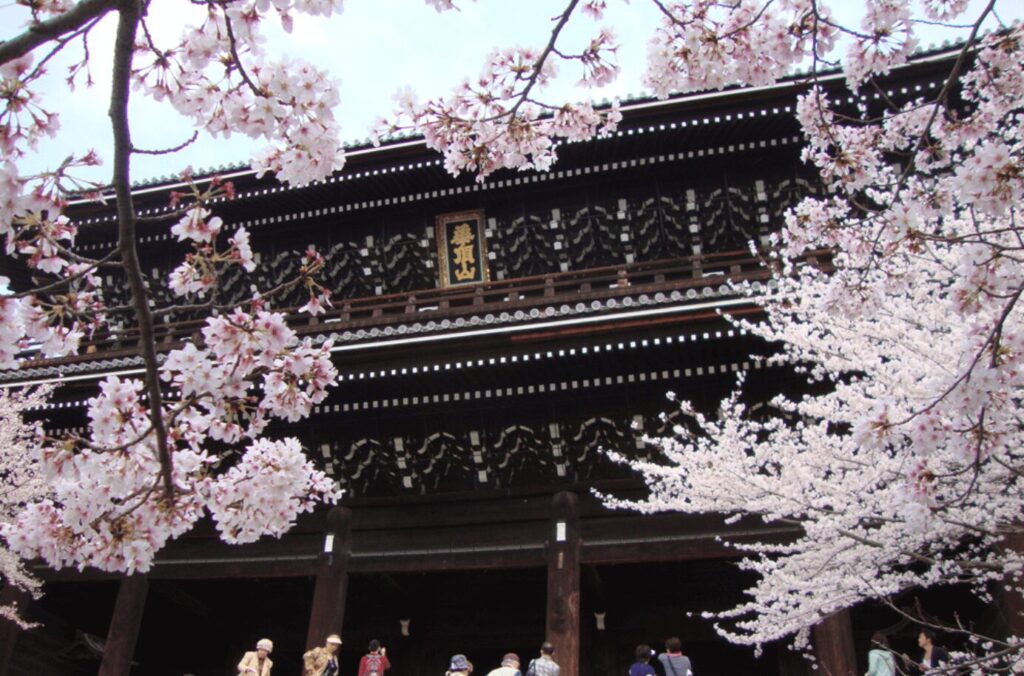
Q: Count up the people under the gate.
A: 10